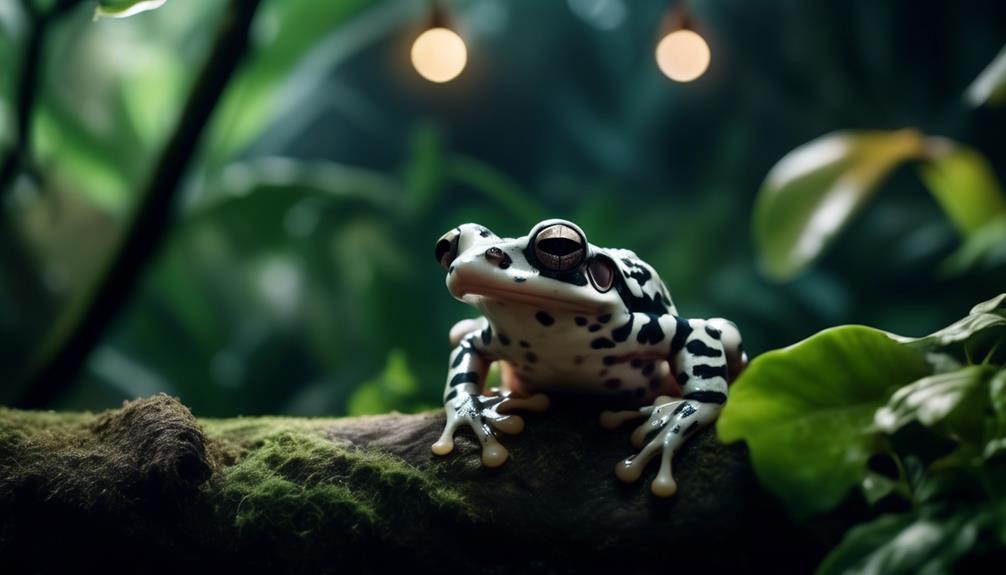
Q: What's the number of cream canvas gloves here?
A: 0